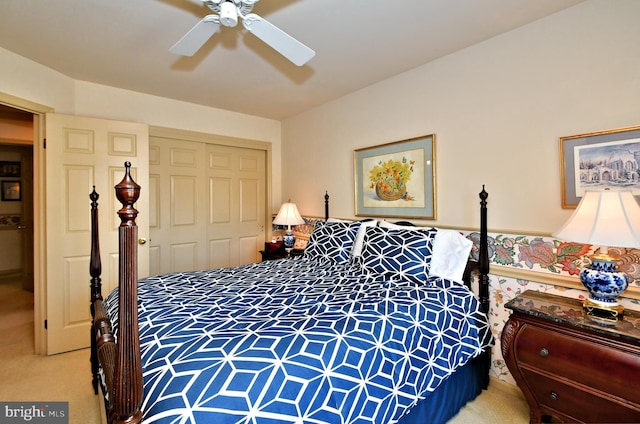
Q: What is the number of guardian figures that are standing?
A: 0